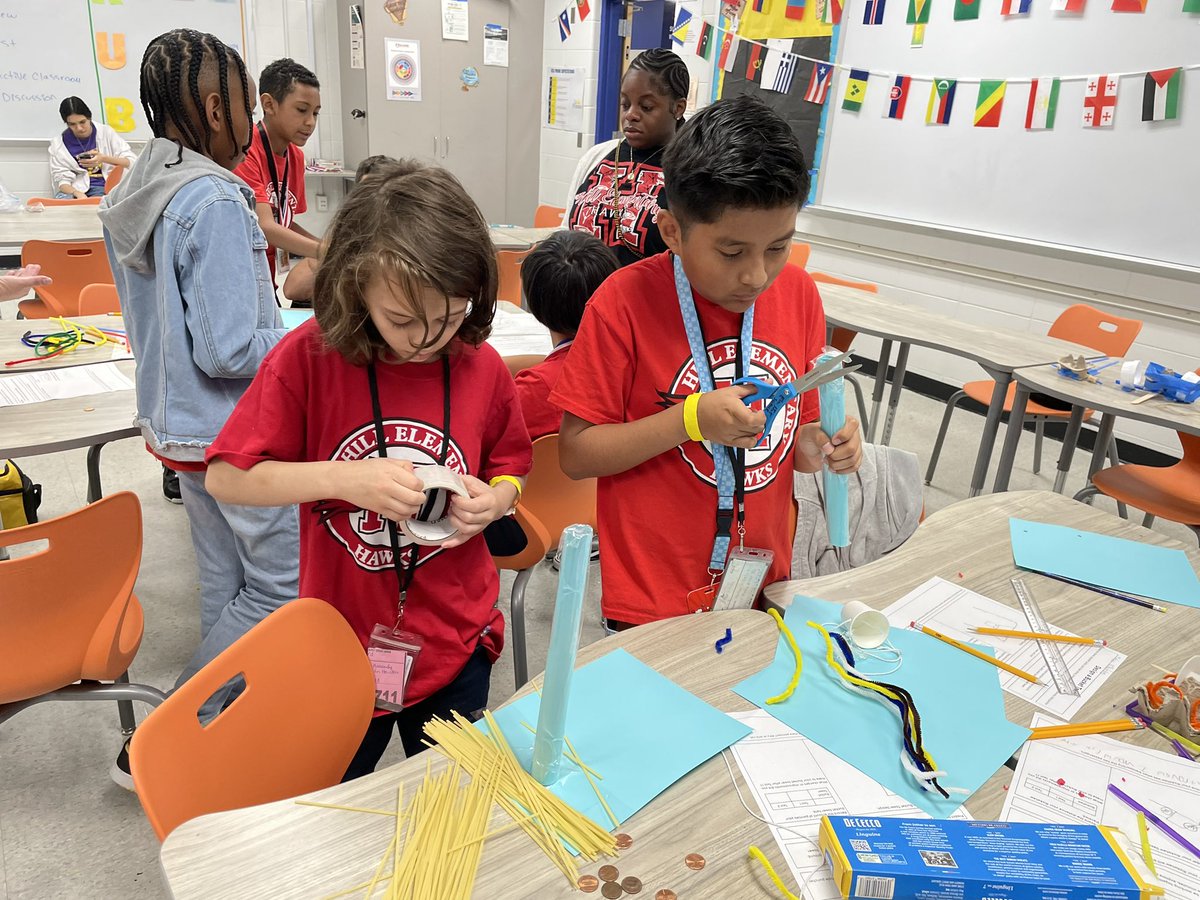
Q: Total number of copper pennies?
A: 7